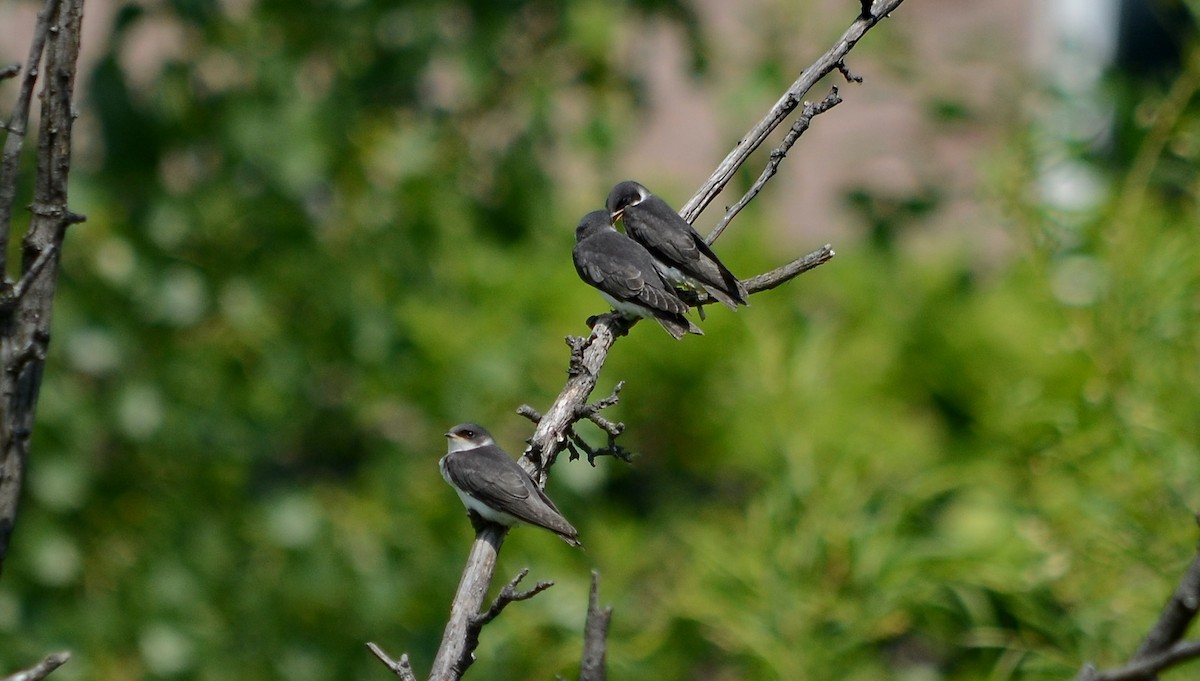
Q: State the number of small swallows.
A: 3